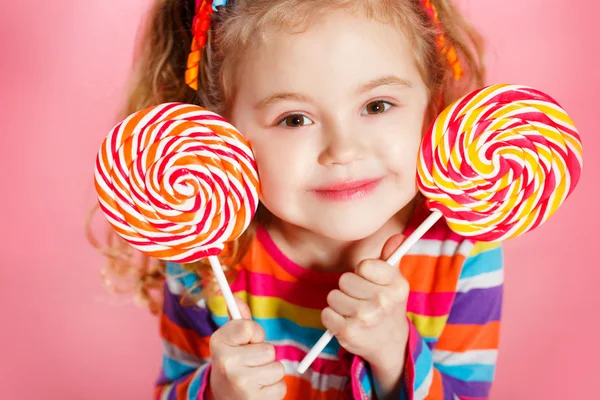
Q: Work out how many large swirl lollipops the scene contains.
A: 2